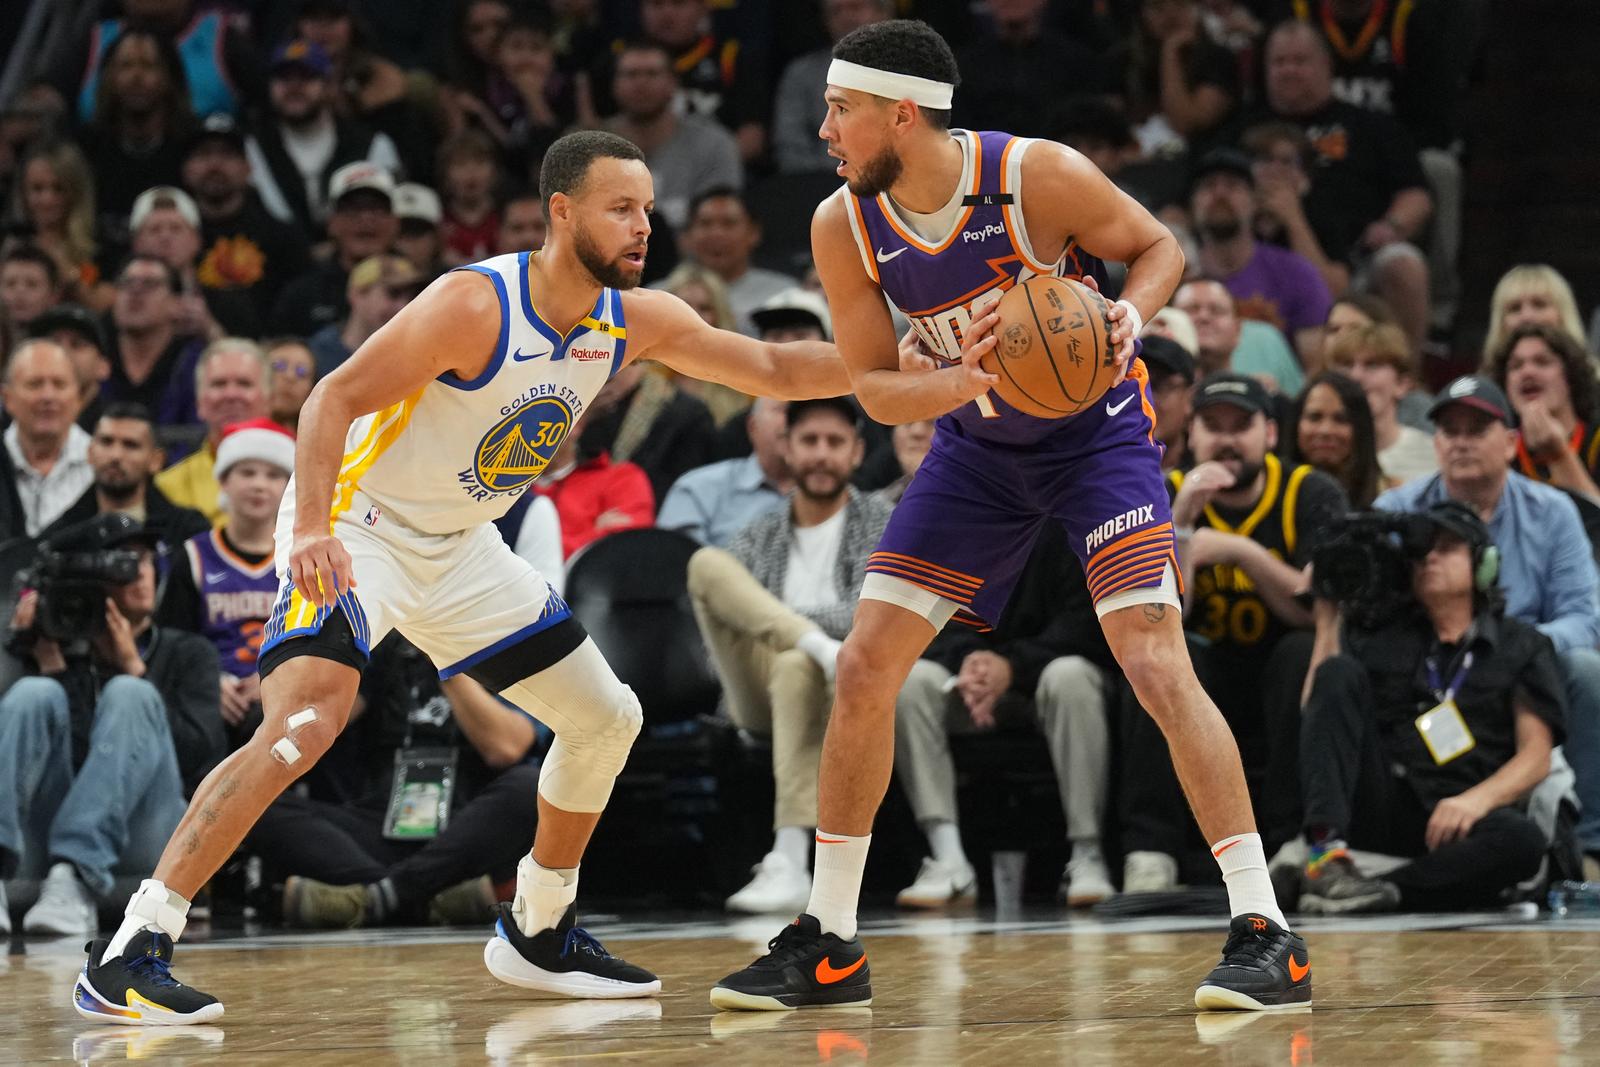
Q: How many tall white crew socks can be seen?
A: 2